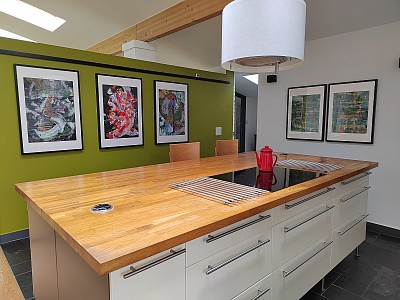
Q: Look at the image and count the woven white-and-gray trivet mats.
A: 2